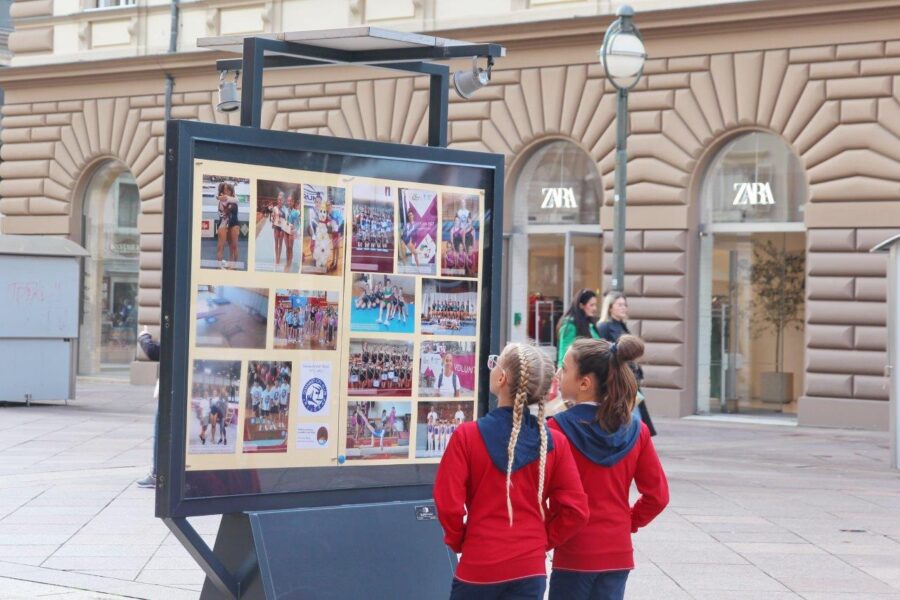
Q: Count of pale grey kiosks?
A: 2